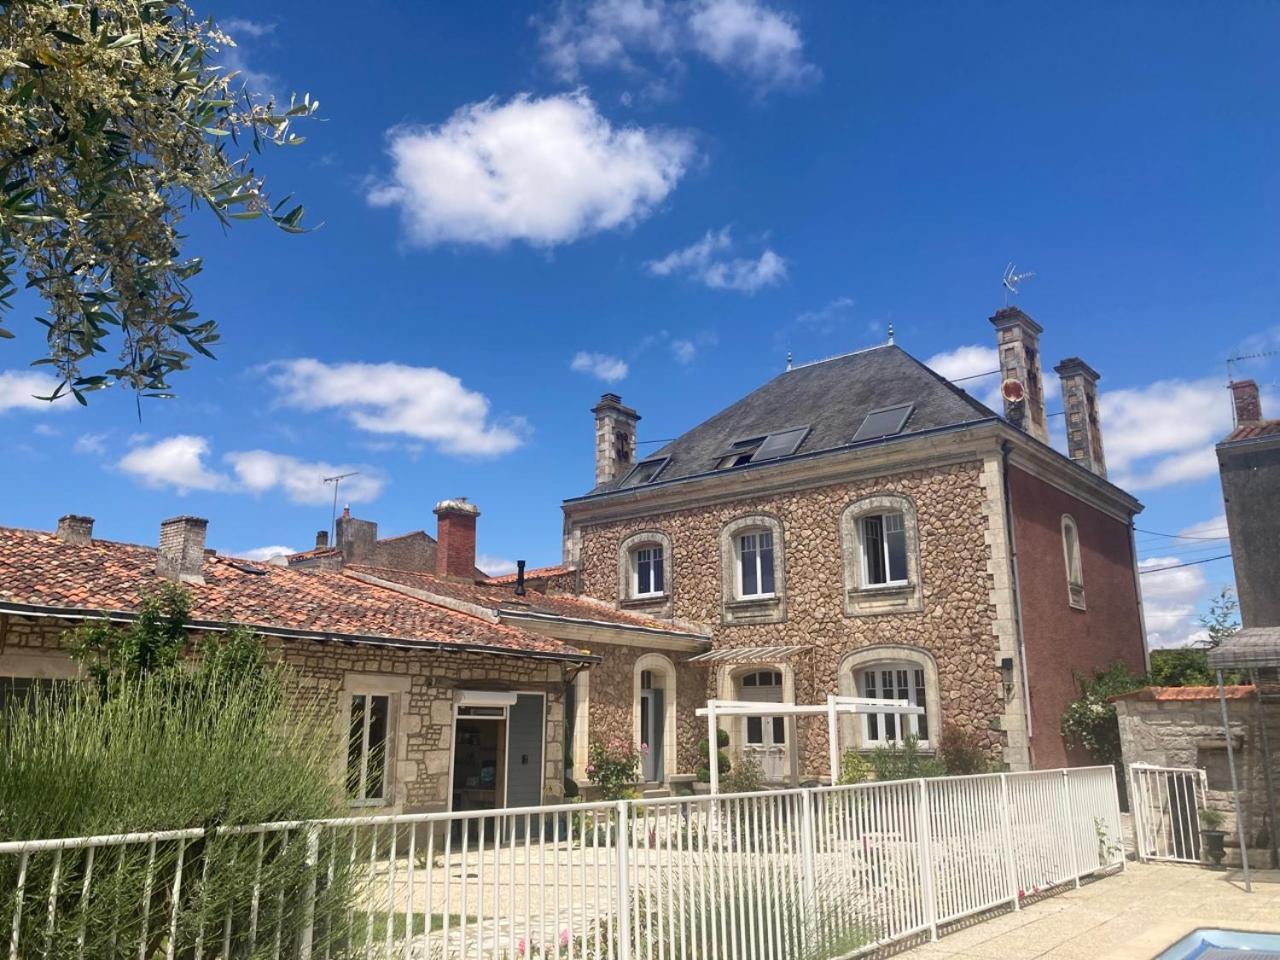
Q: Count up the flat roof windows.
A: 4